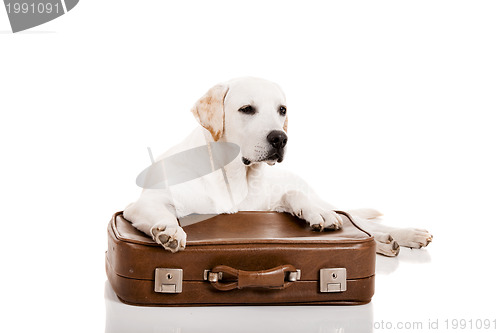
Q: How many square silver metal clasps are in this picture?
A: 2